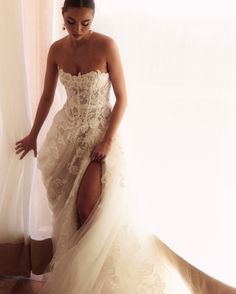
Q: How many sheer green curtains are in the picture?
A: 0